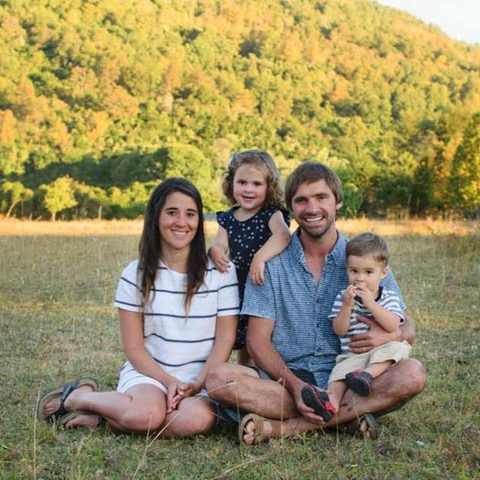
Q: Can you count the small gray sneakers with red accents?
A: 2